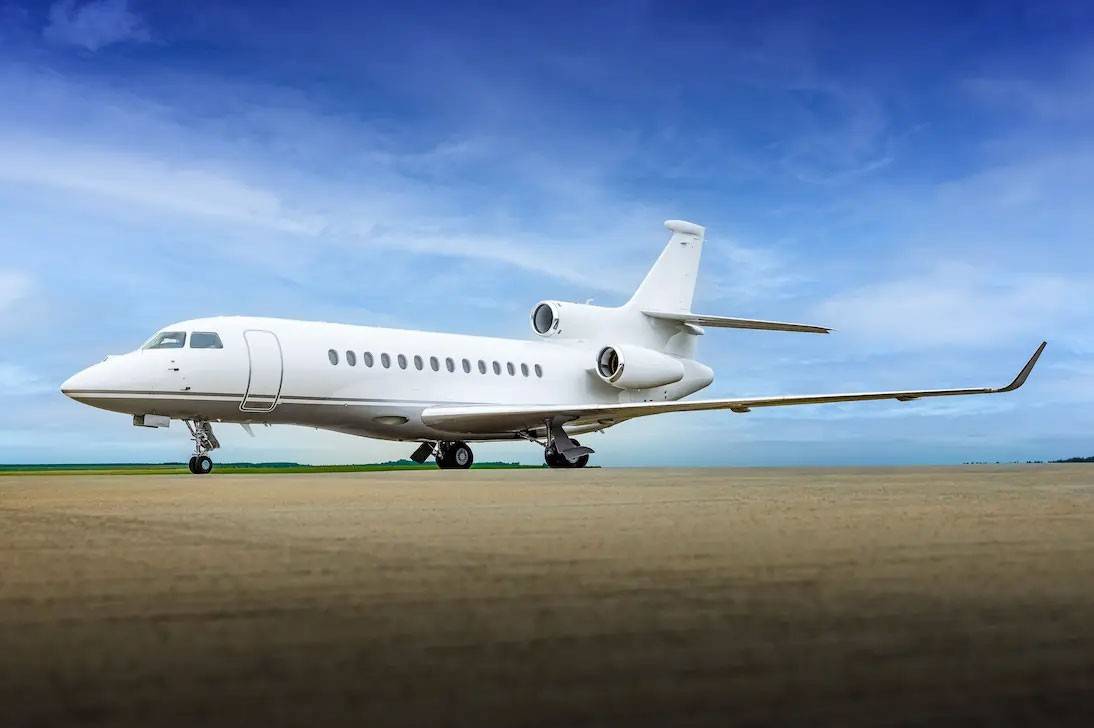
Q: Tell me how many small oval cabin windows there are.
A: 14